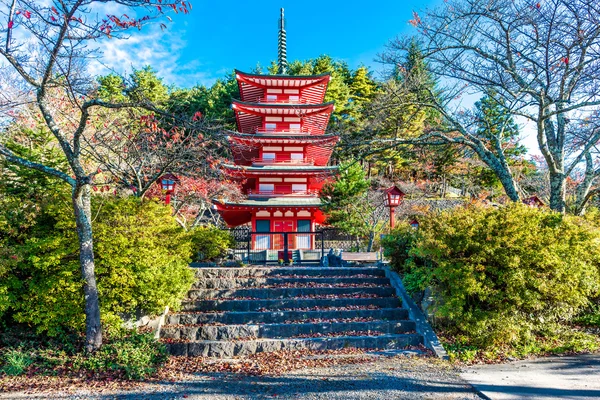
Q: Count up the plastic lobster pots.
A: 0